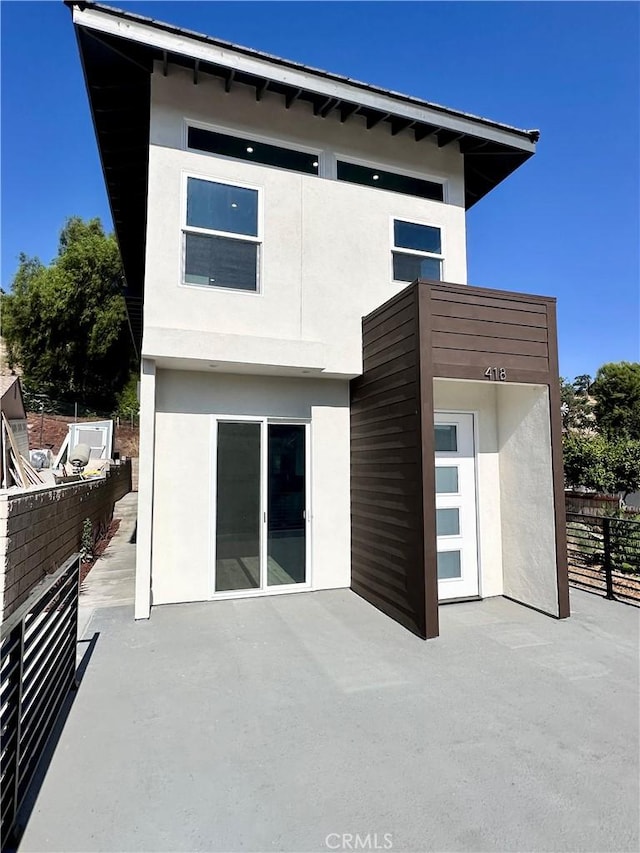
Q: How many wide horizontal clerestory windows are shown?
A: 2